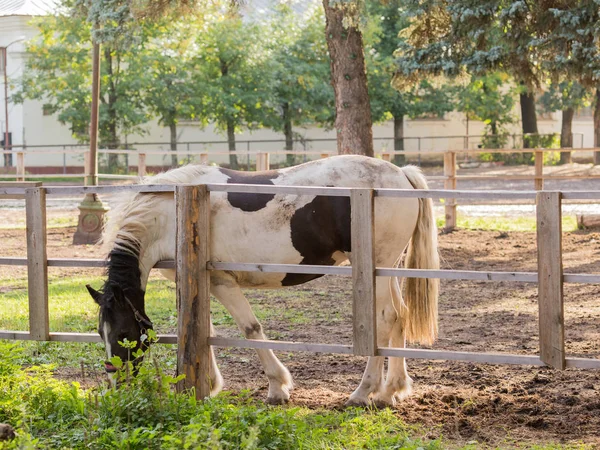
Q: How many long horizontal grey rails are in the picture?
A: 3